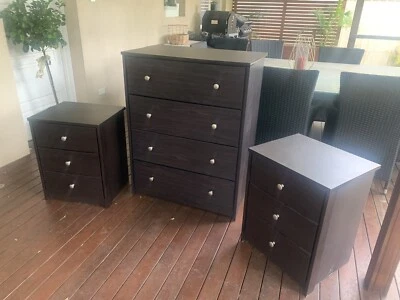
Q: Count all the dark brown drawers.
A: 10